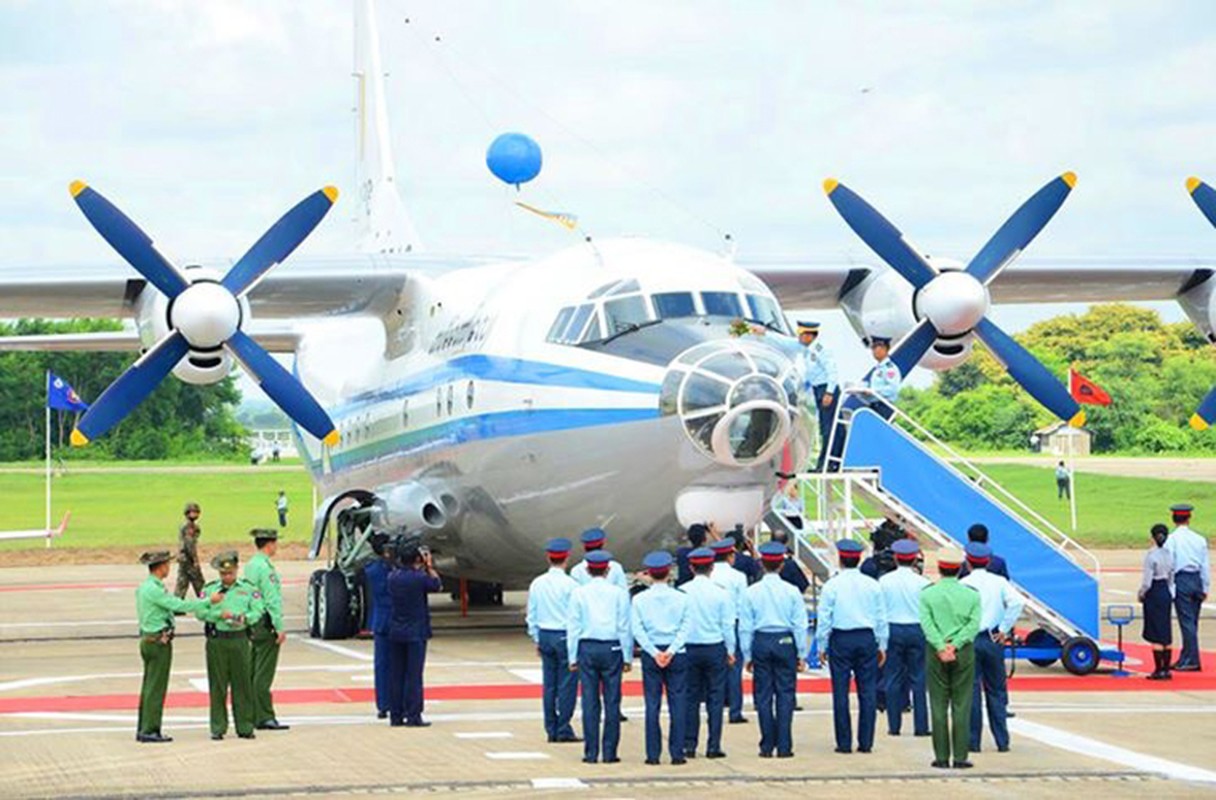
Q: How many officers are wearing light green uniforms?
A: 4